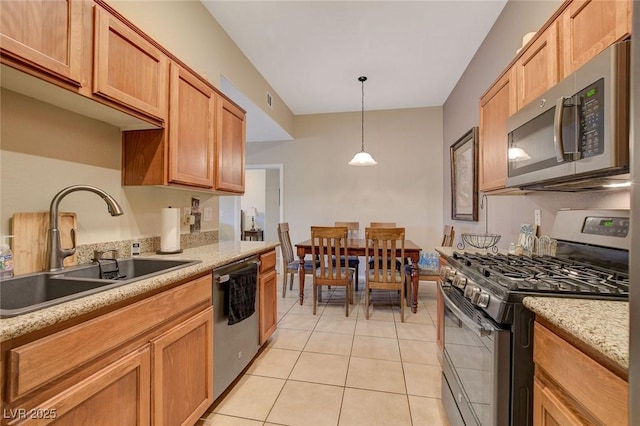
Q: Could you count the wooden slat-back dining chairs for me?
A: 6